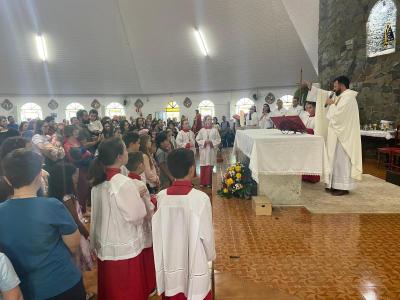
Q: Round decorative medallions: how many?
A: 6